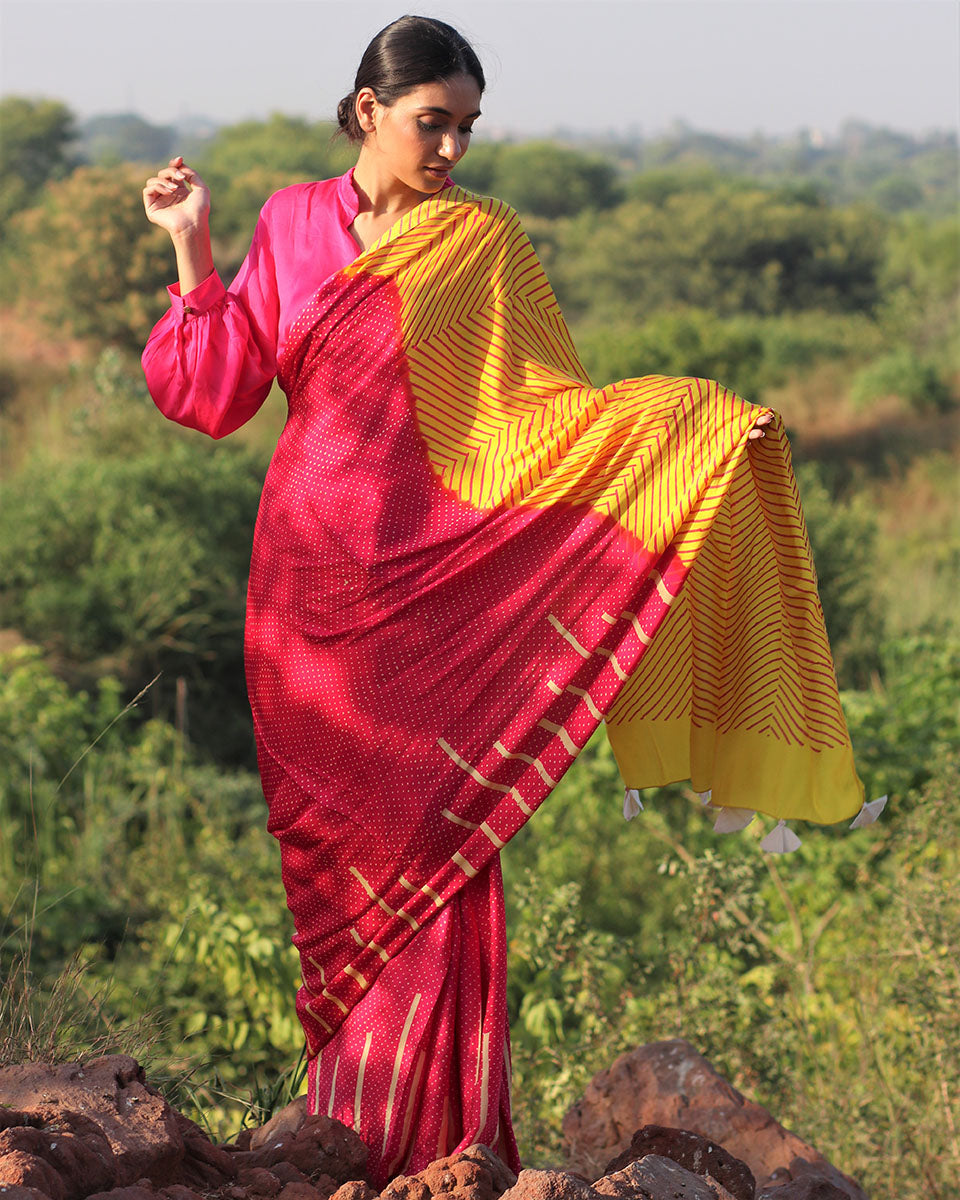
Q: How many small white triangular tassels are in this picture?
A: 5